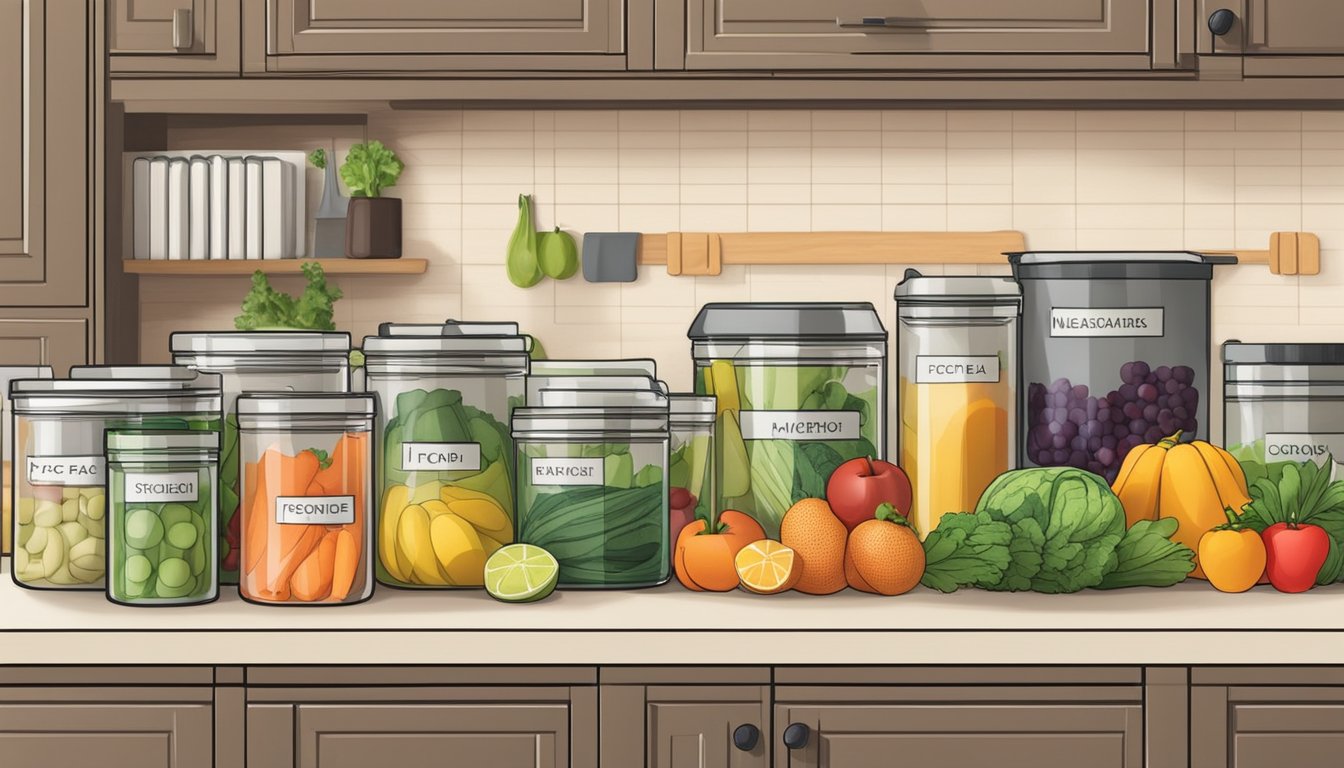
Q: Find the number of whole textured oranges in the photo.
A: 2